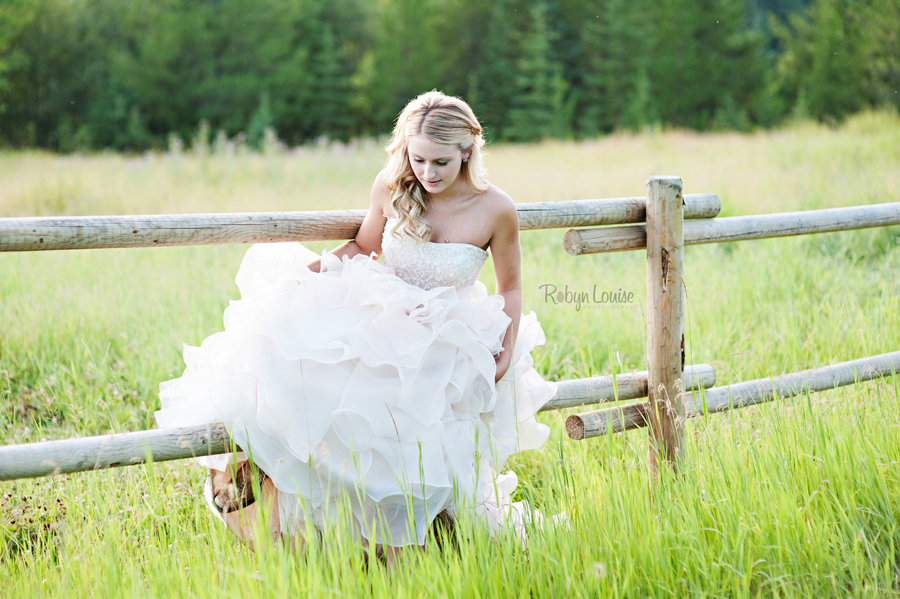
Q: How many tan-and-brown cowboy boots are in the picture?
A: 1